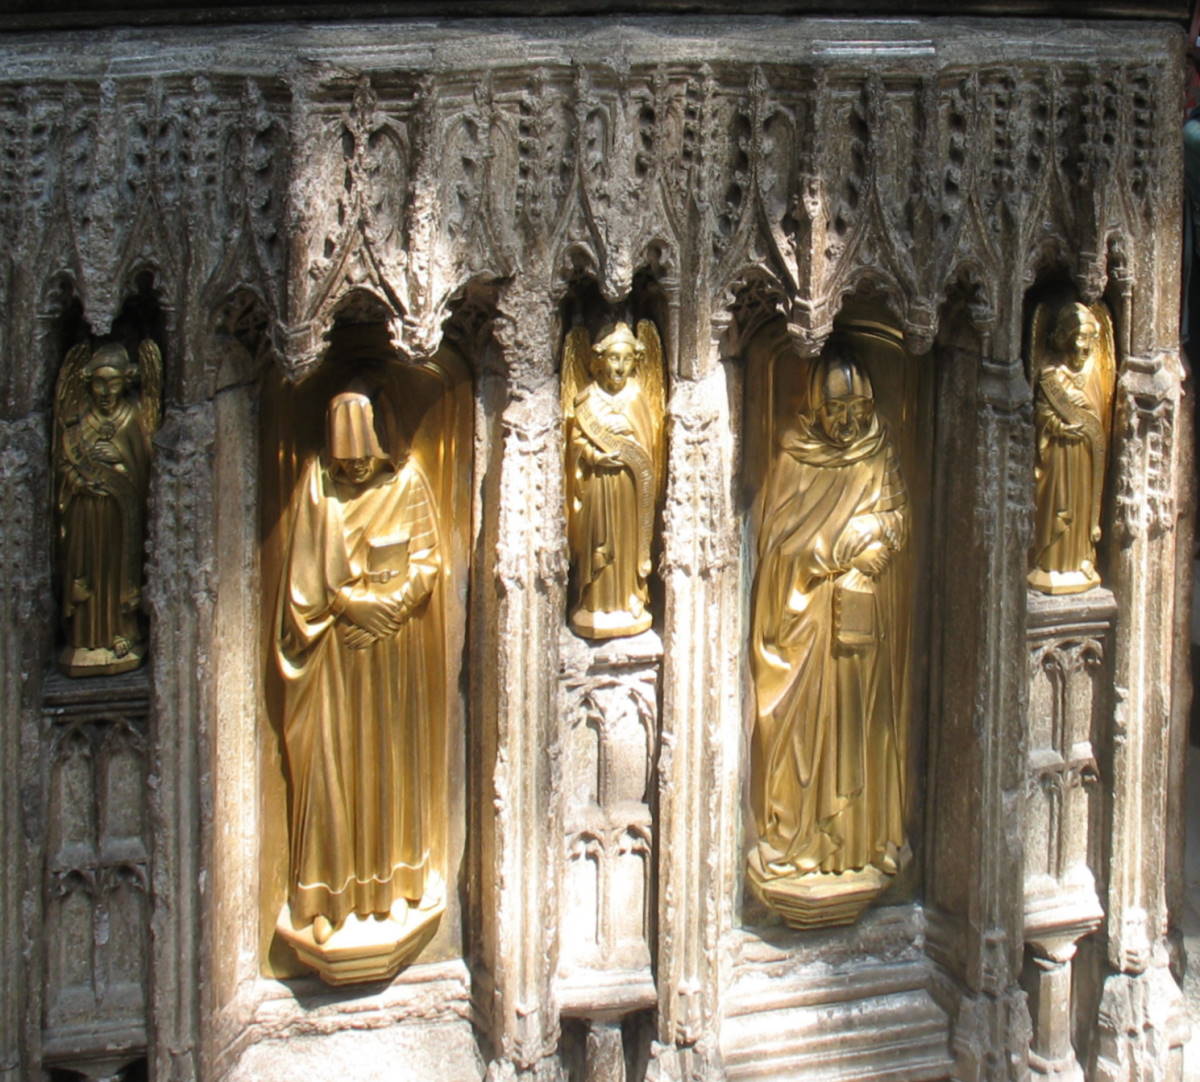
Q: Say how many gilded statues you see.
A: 5